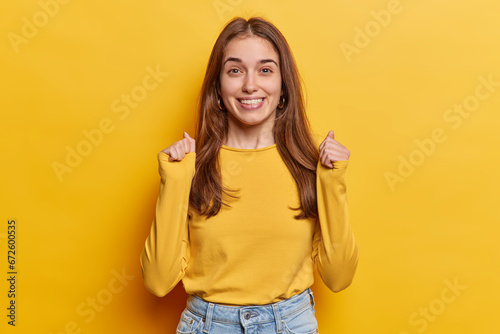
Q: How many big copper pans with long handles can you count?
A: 0